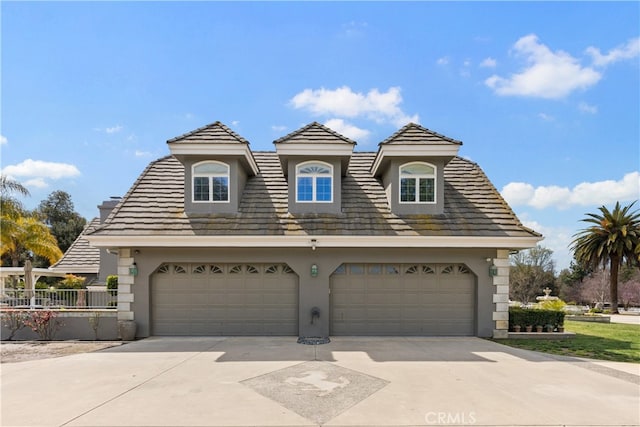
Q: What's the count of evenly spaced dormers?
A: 3